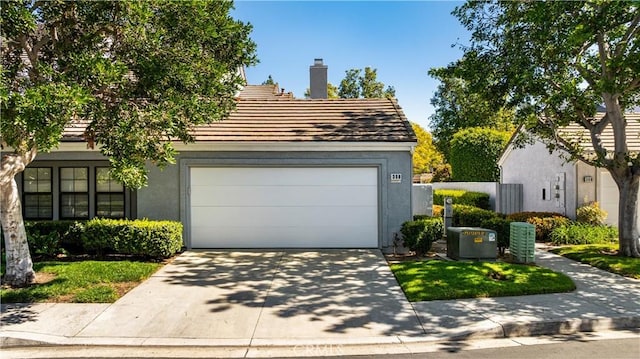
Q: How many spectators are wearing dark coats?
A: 0